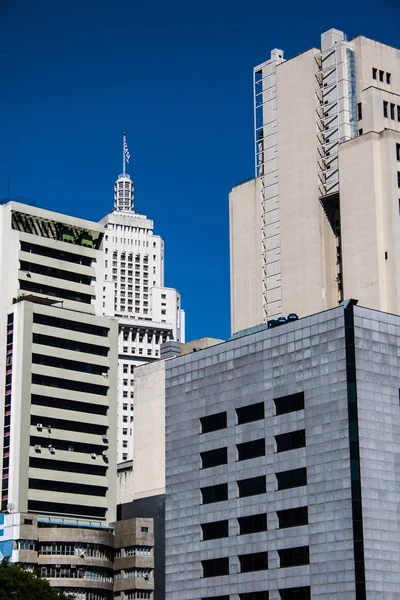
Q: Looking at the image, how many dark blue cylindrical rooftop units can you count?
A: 3